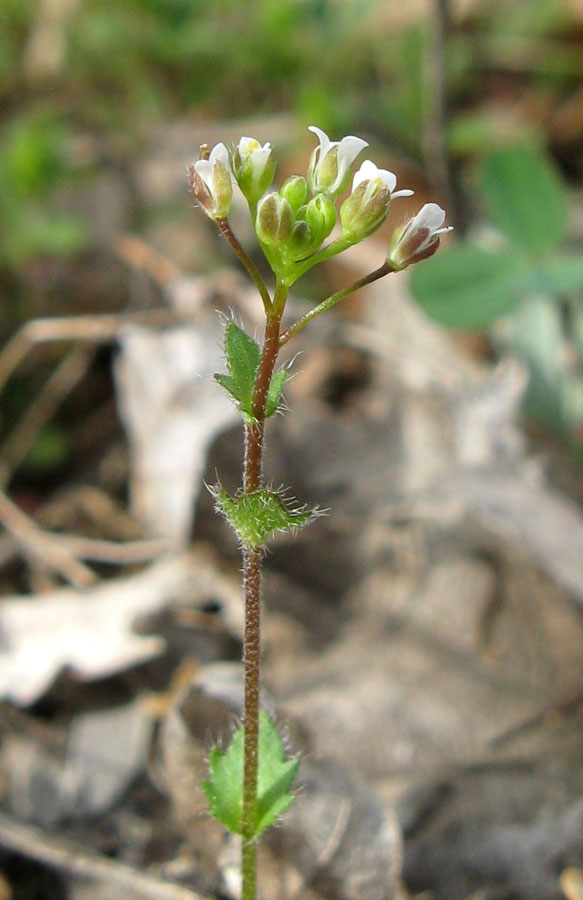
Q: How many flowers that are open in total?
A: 5